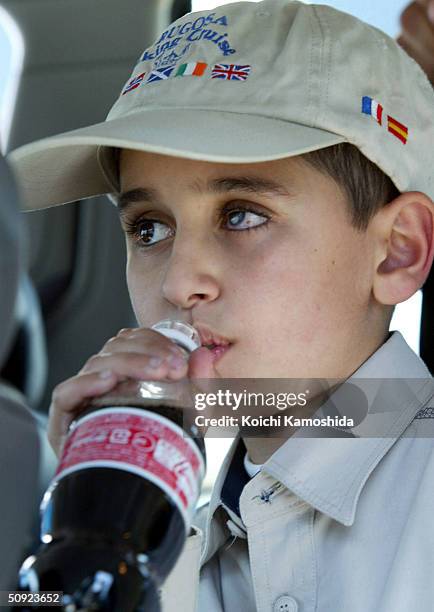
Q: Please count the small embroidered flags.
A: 6